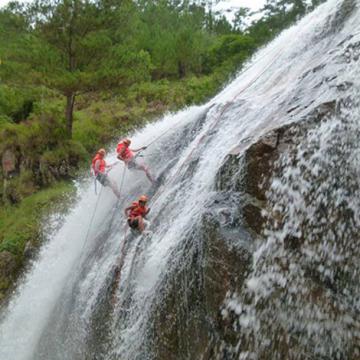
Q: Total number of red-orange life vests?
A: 3